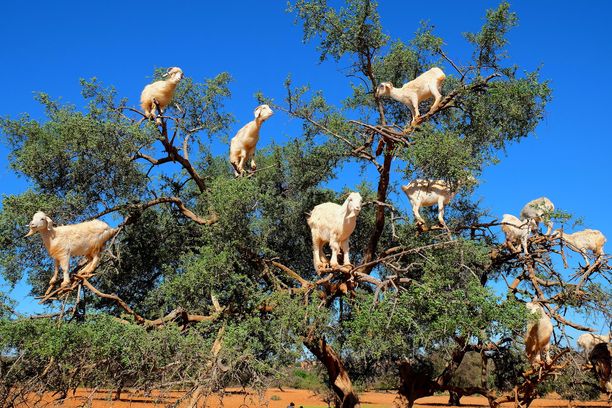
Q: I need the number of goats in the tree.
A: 11